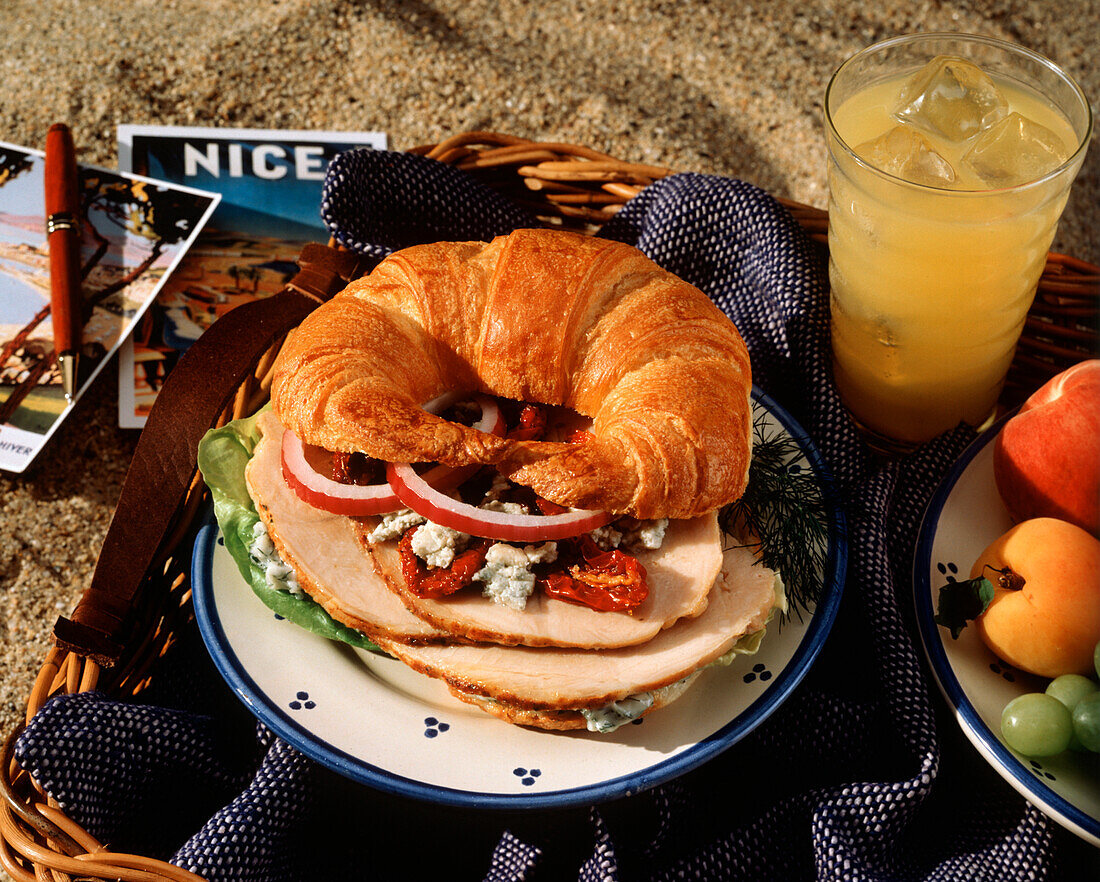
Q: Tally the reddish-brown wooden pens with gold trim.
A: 1